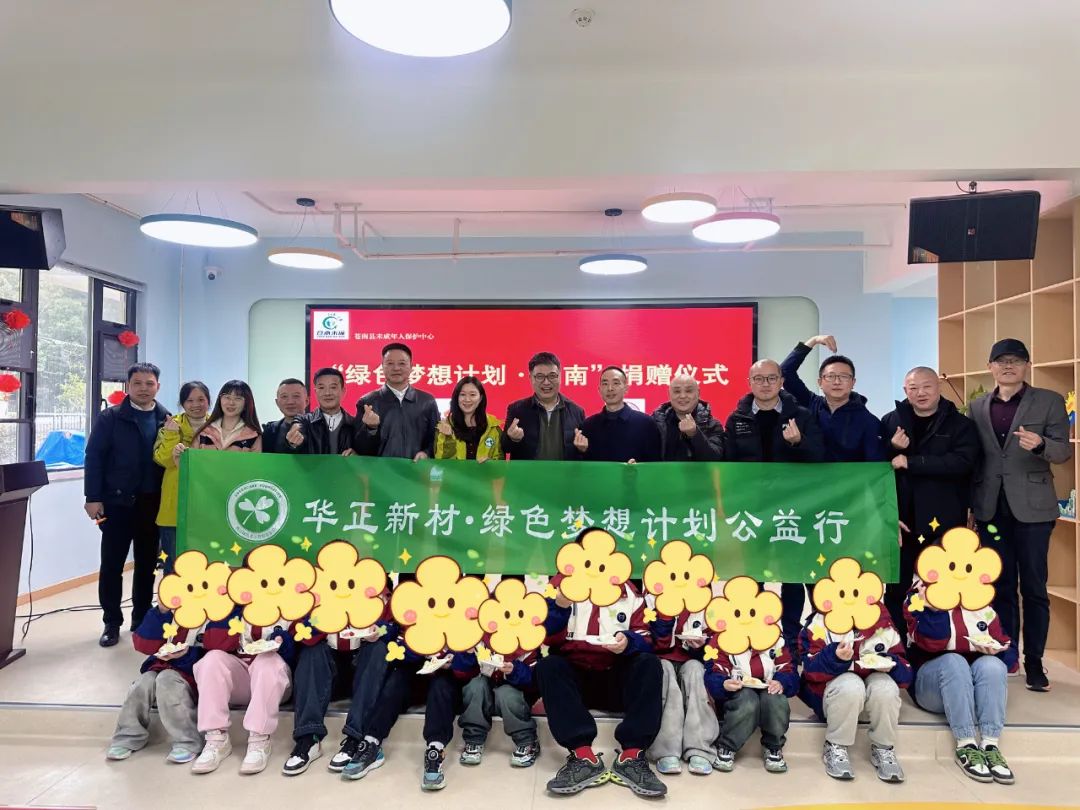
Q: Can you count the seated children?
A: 10